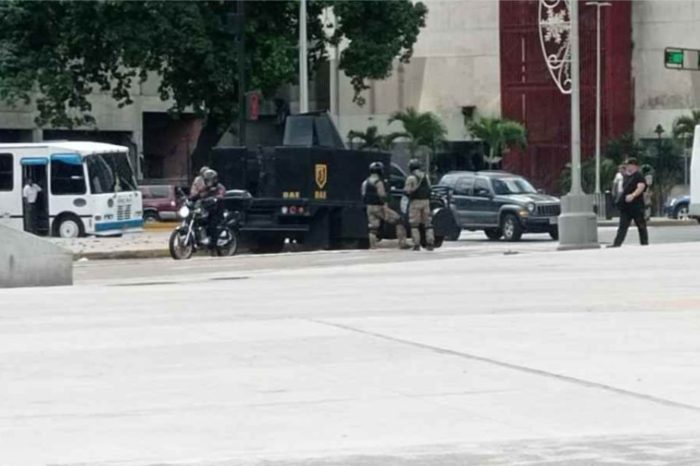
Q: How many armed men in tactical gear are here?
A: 2